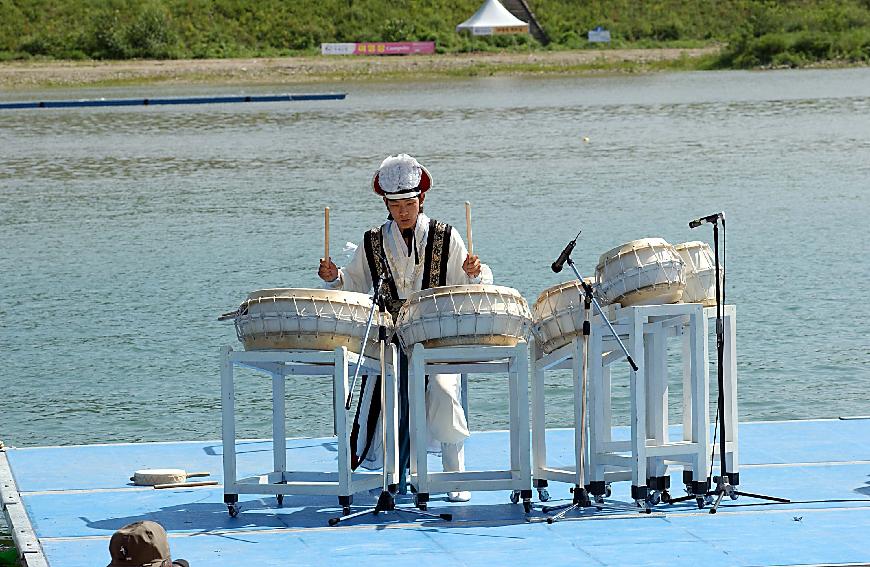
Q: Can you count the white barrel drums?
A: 5